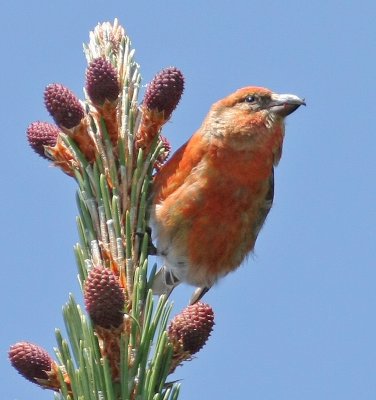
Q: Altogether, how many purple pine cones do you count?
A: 8